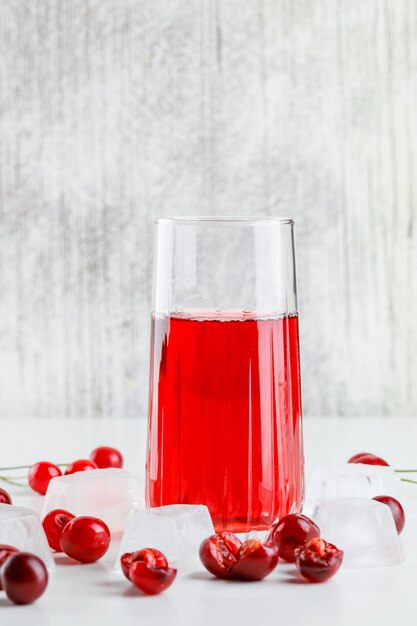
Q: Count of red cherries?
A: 14